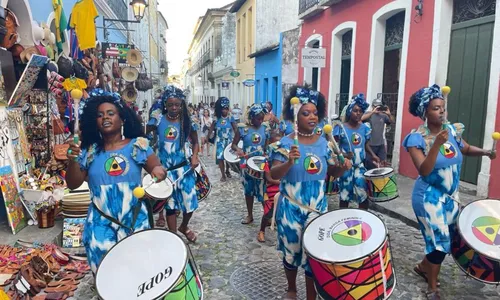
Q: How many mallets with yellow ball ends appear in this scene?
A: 6